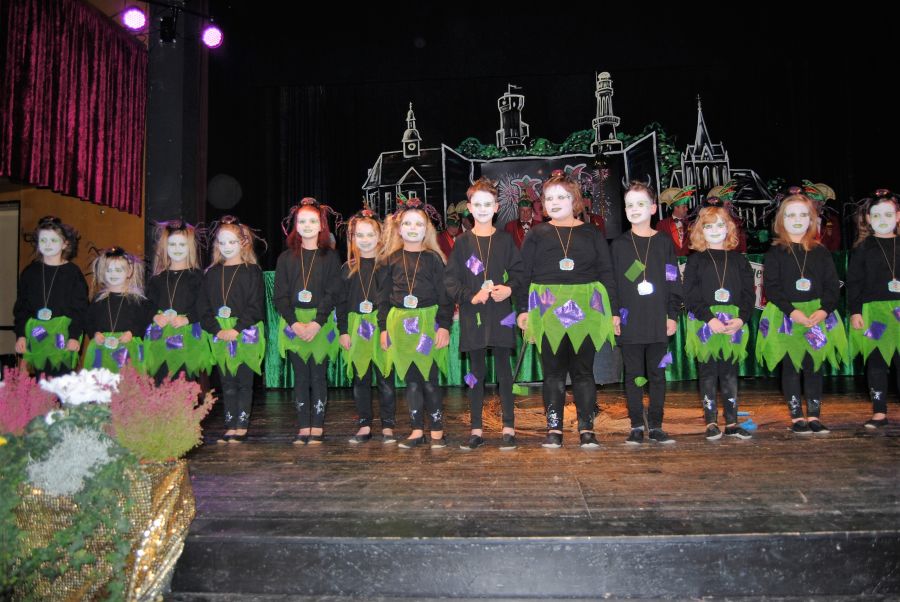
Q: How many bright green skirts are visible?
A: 11